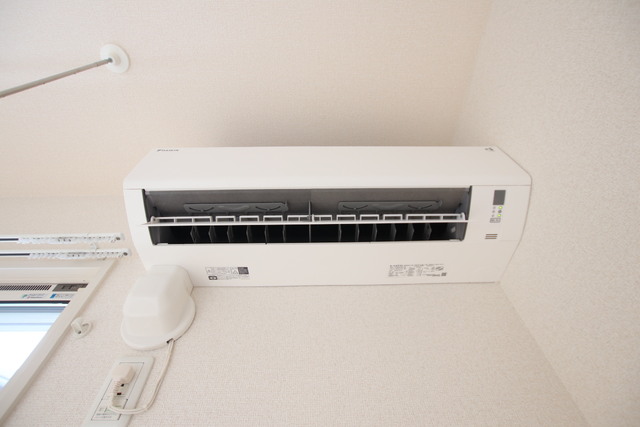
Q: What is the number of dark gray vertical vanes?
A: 12